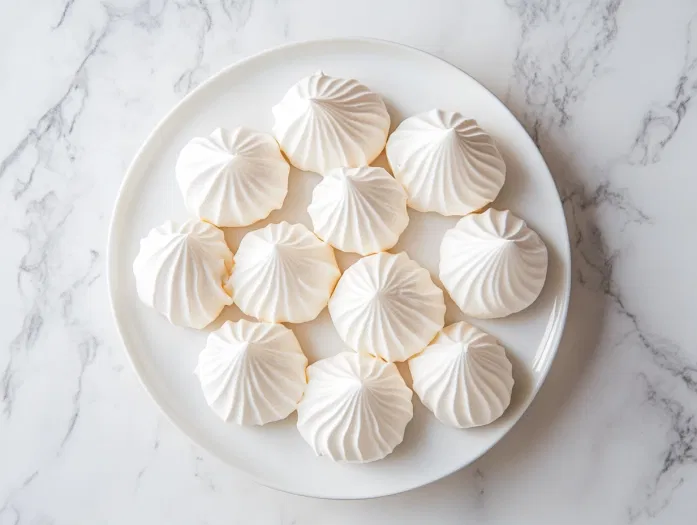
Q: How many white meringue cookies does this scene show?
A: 11